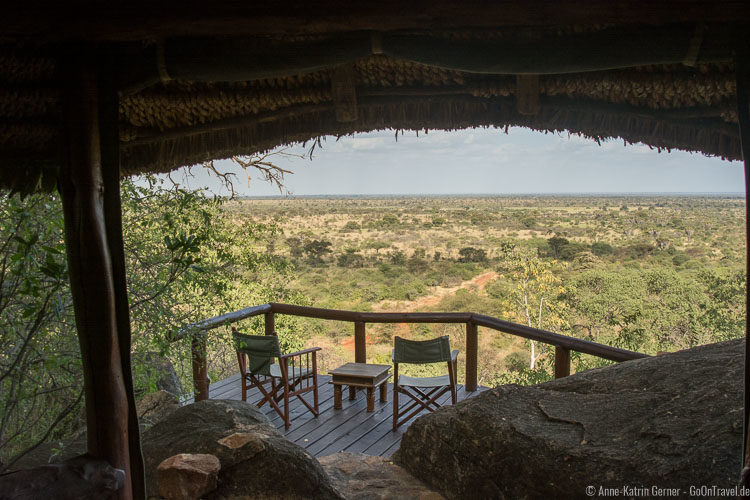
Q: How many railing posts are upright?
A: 5